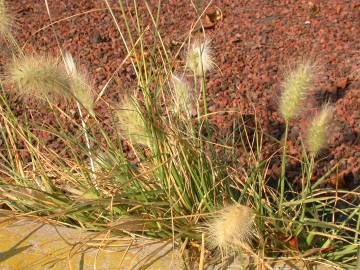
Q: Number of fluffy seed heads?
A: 9